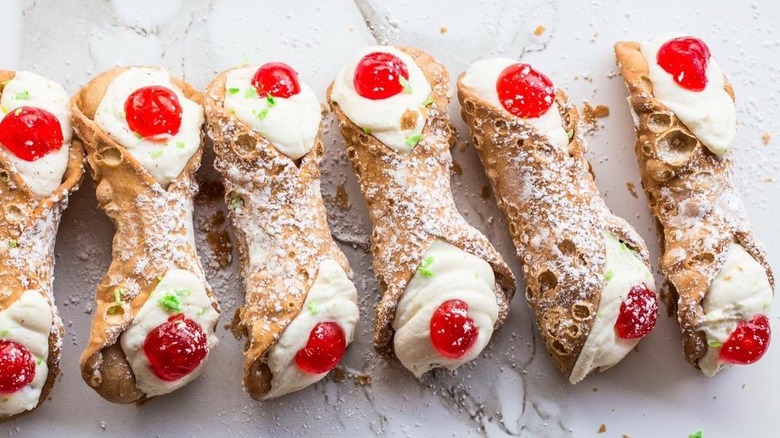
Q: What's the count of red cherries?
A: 12